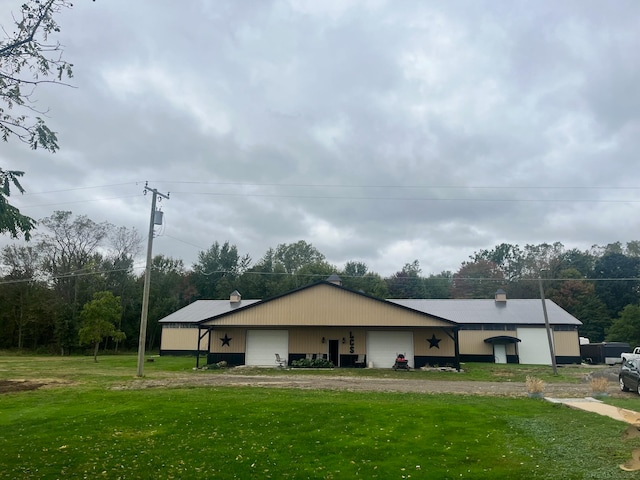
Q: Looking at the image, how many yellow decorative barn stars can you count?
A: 0